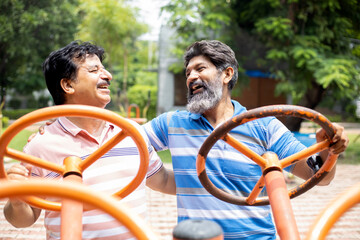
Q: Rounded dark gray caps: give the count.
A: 1